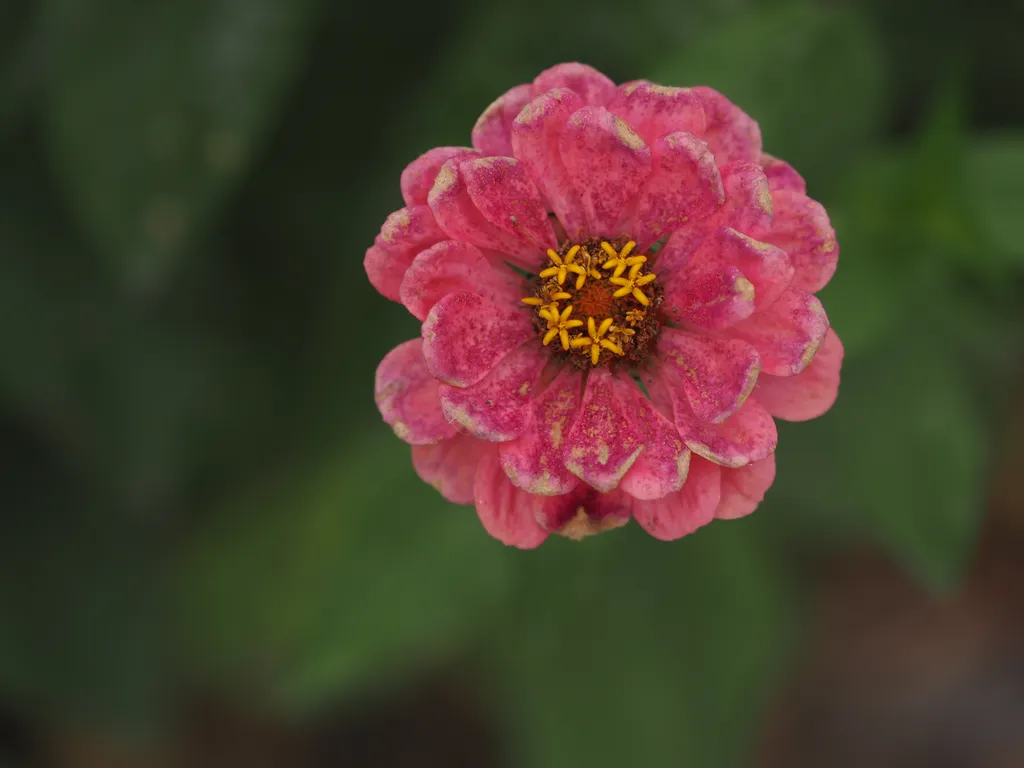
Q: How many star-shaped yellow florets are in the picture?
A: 5